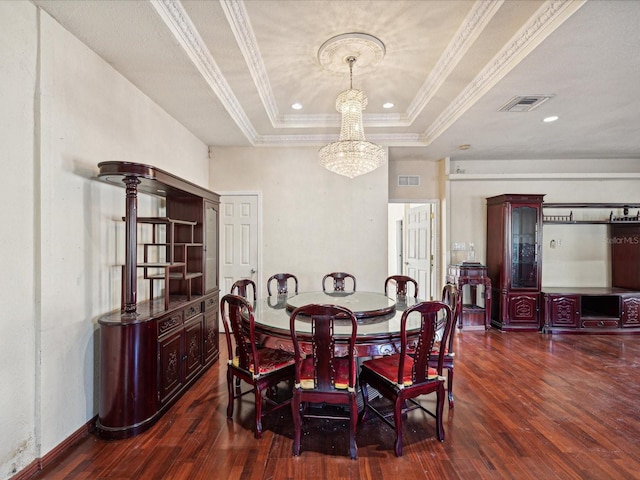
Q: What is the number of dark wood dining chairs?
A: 8